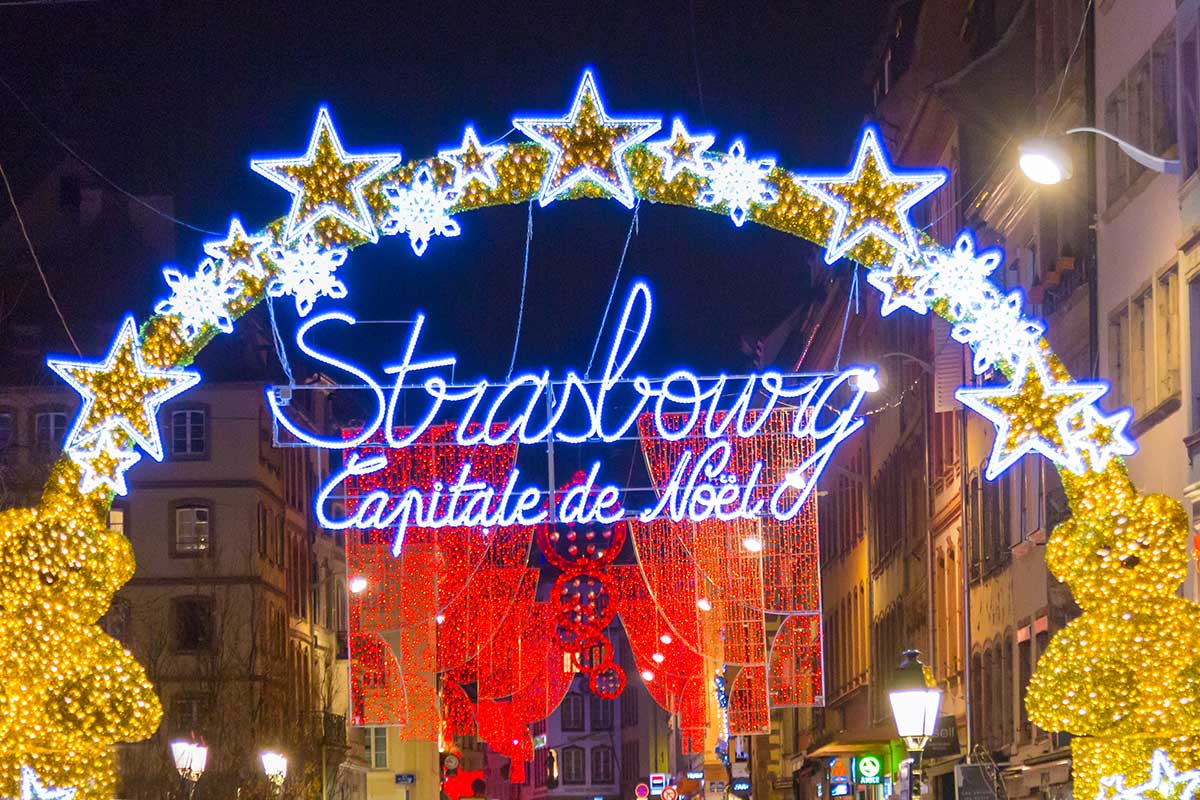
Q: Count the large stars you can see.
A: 5